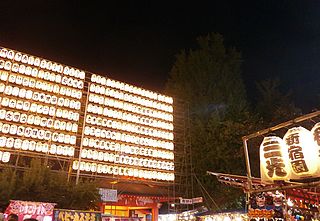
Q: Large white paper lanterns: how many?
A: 3